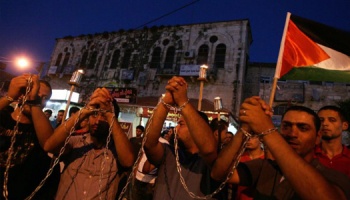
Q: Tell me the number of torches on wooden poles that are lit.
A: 3